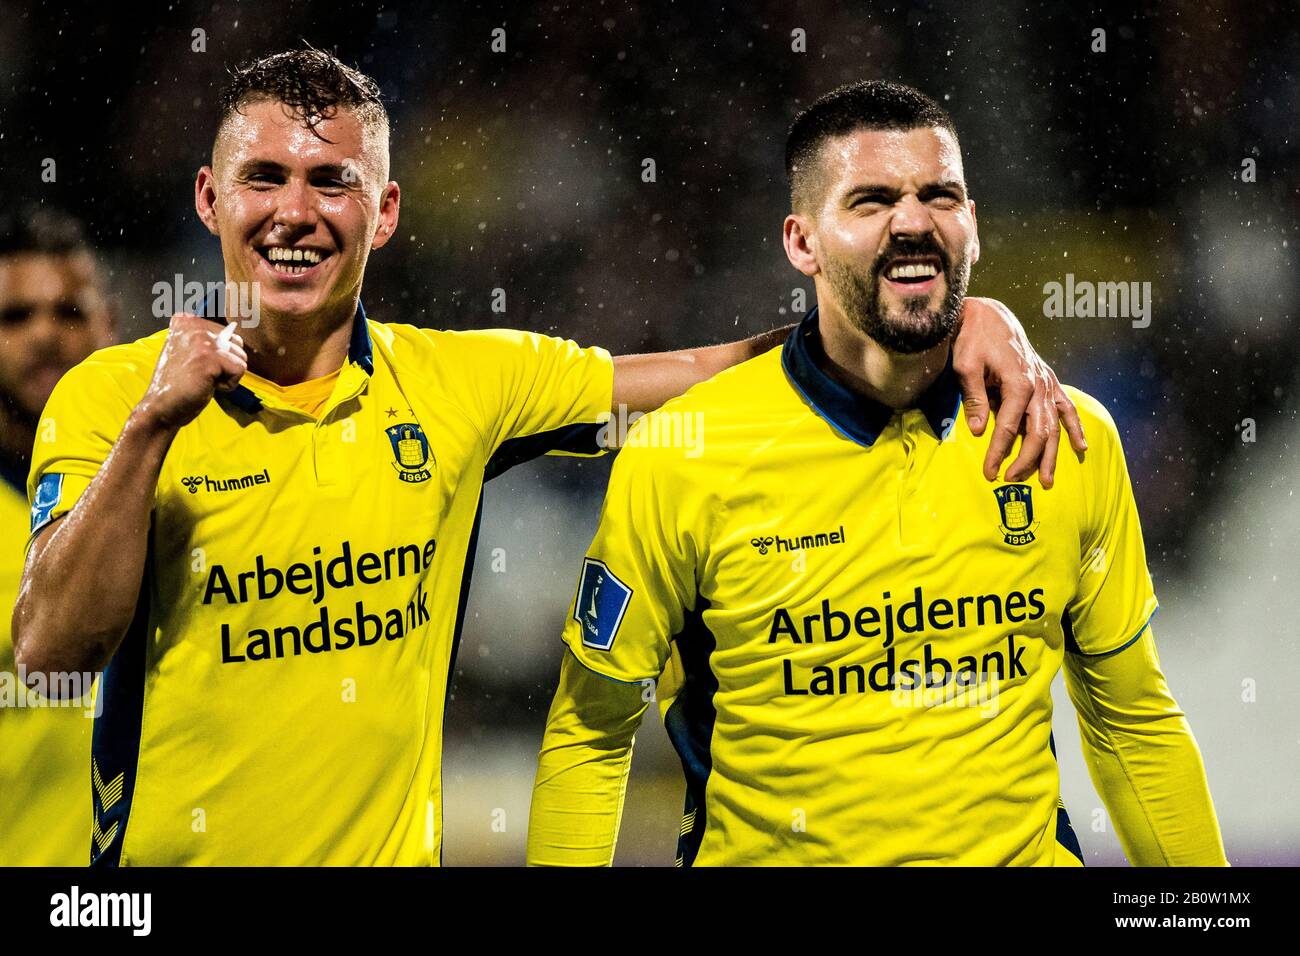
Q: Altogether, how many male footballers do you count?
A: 3